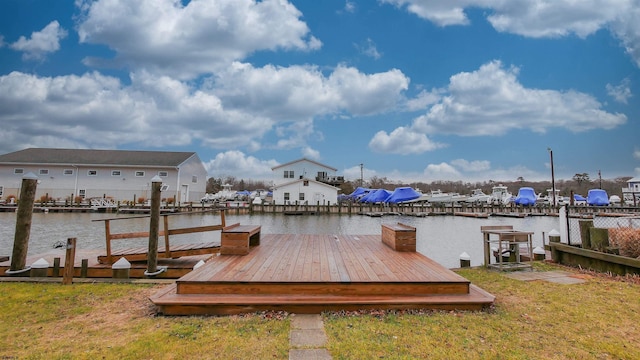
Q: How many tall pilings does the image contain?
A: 2